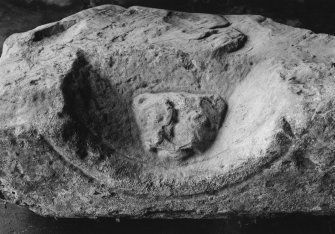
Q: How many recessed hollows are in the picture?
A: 1